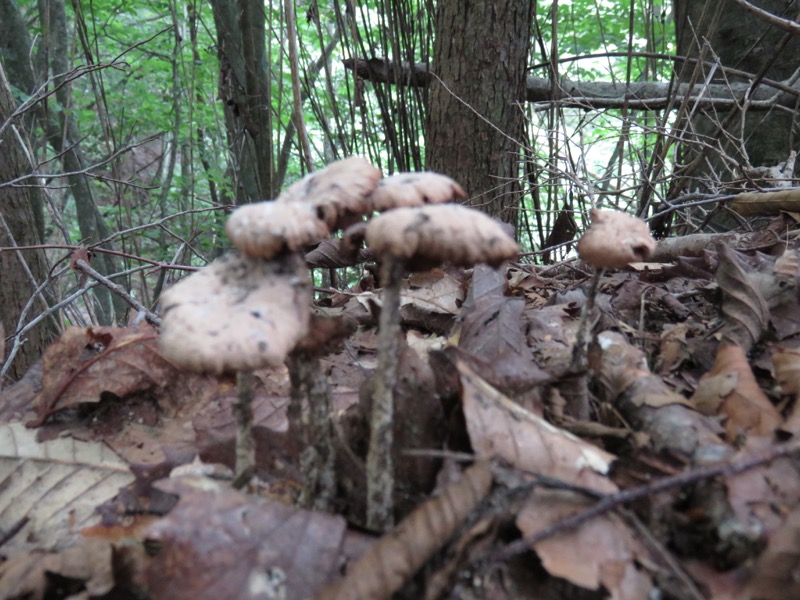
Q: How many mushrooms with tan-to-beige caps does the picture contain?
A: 6